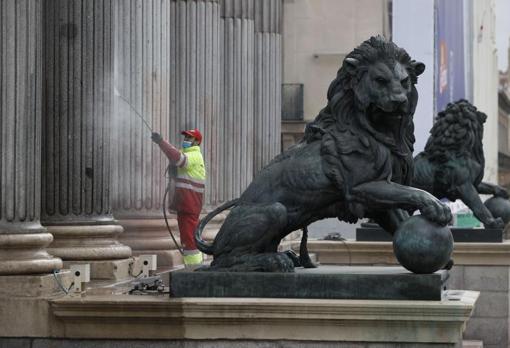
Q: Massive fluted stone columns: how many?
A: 6